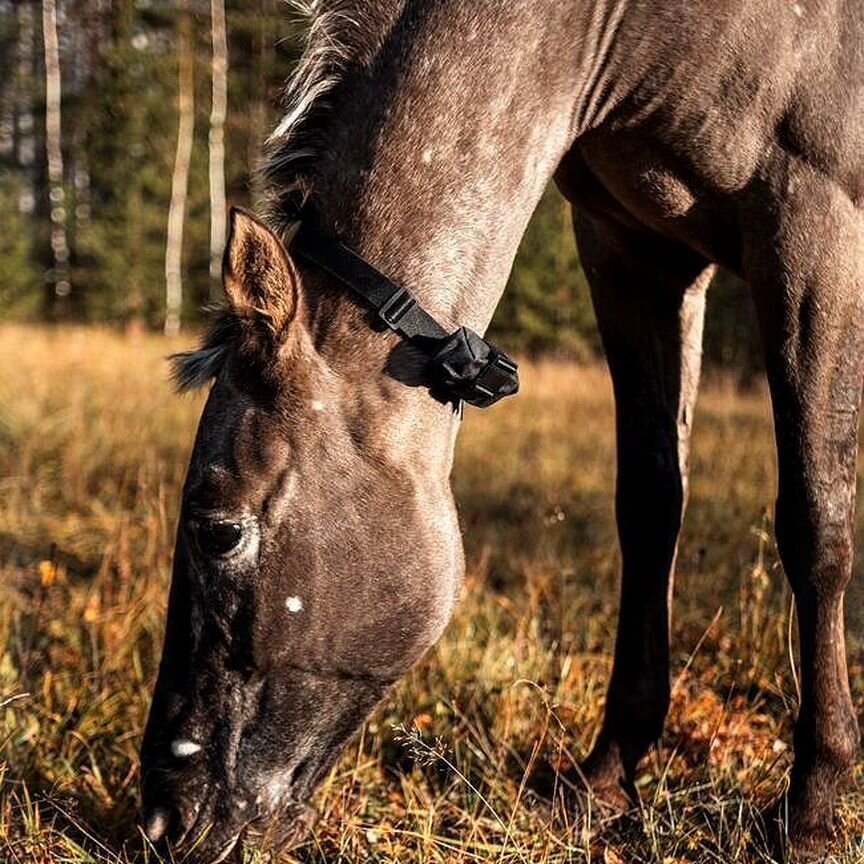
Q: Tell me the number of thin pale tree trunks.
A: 3